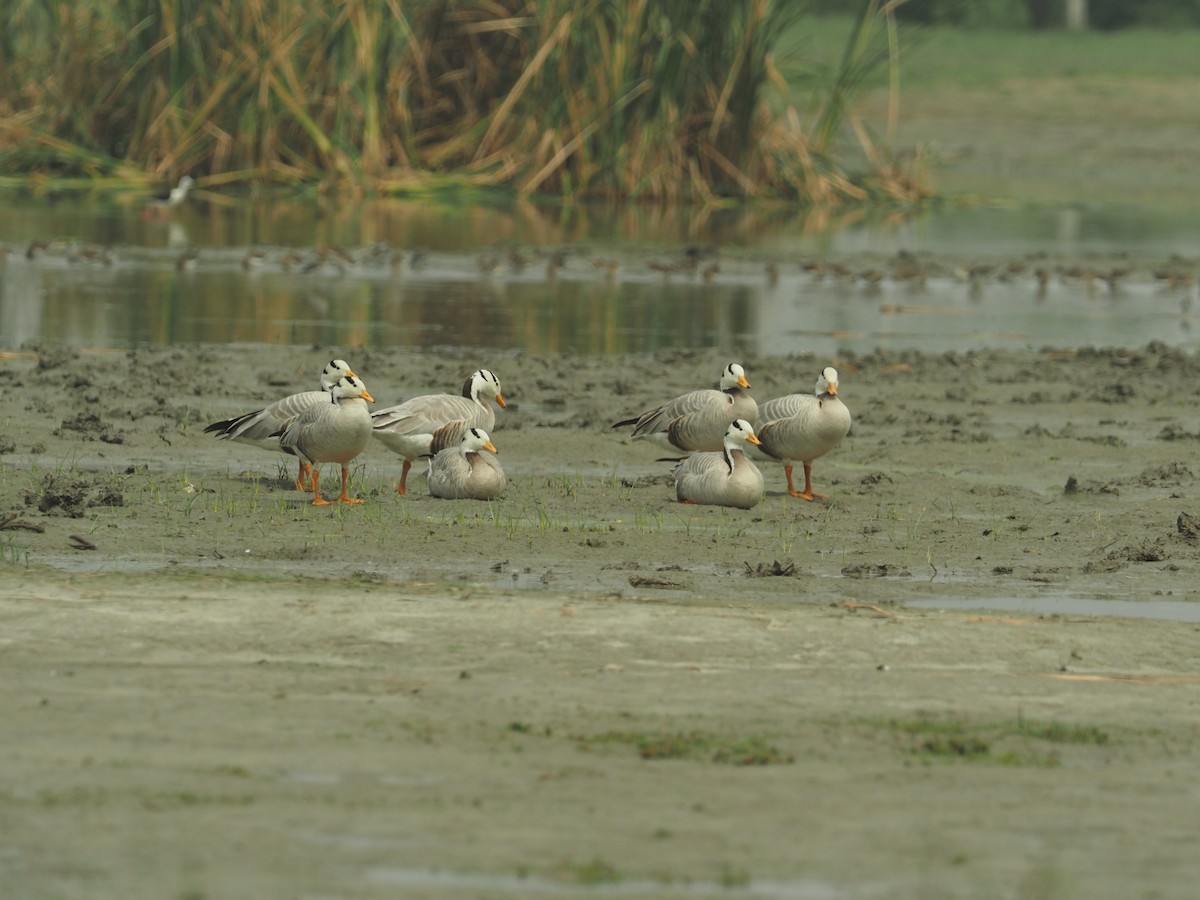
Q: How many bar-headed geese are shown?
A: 7